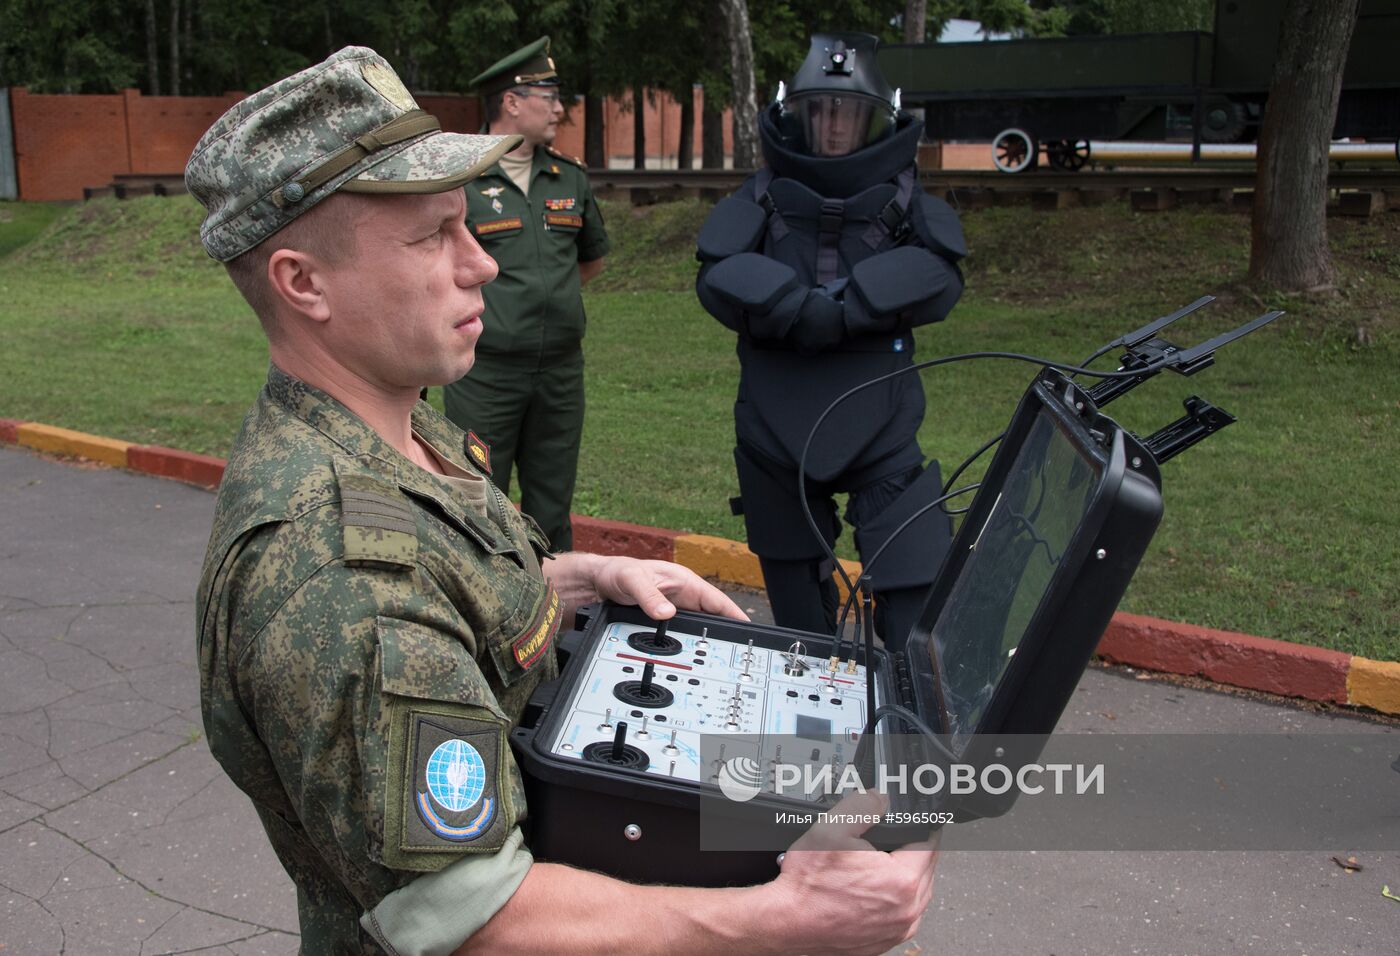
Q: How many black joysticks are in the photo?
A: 3